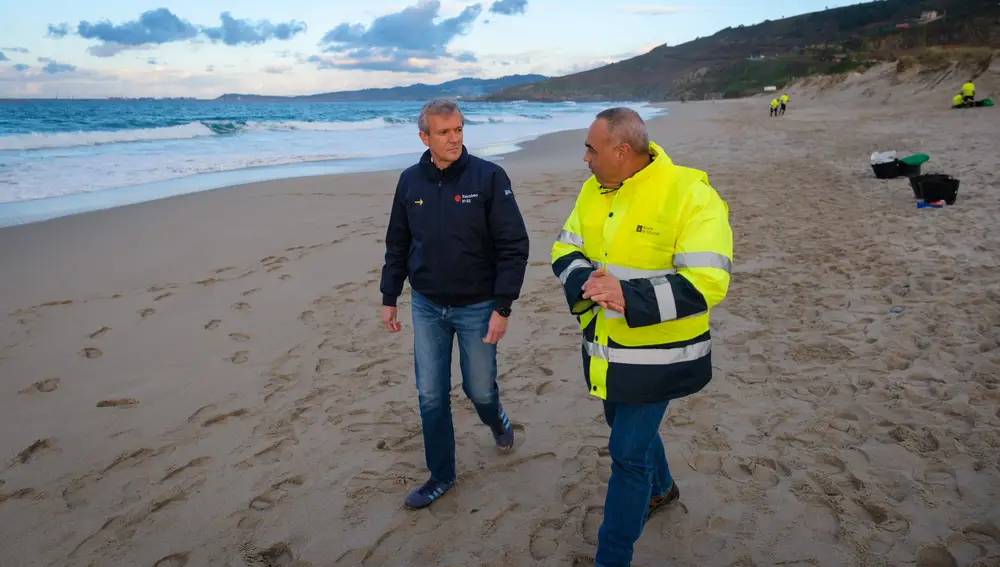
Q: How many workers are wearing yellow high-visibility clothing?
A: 5